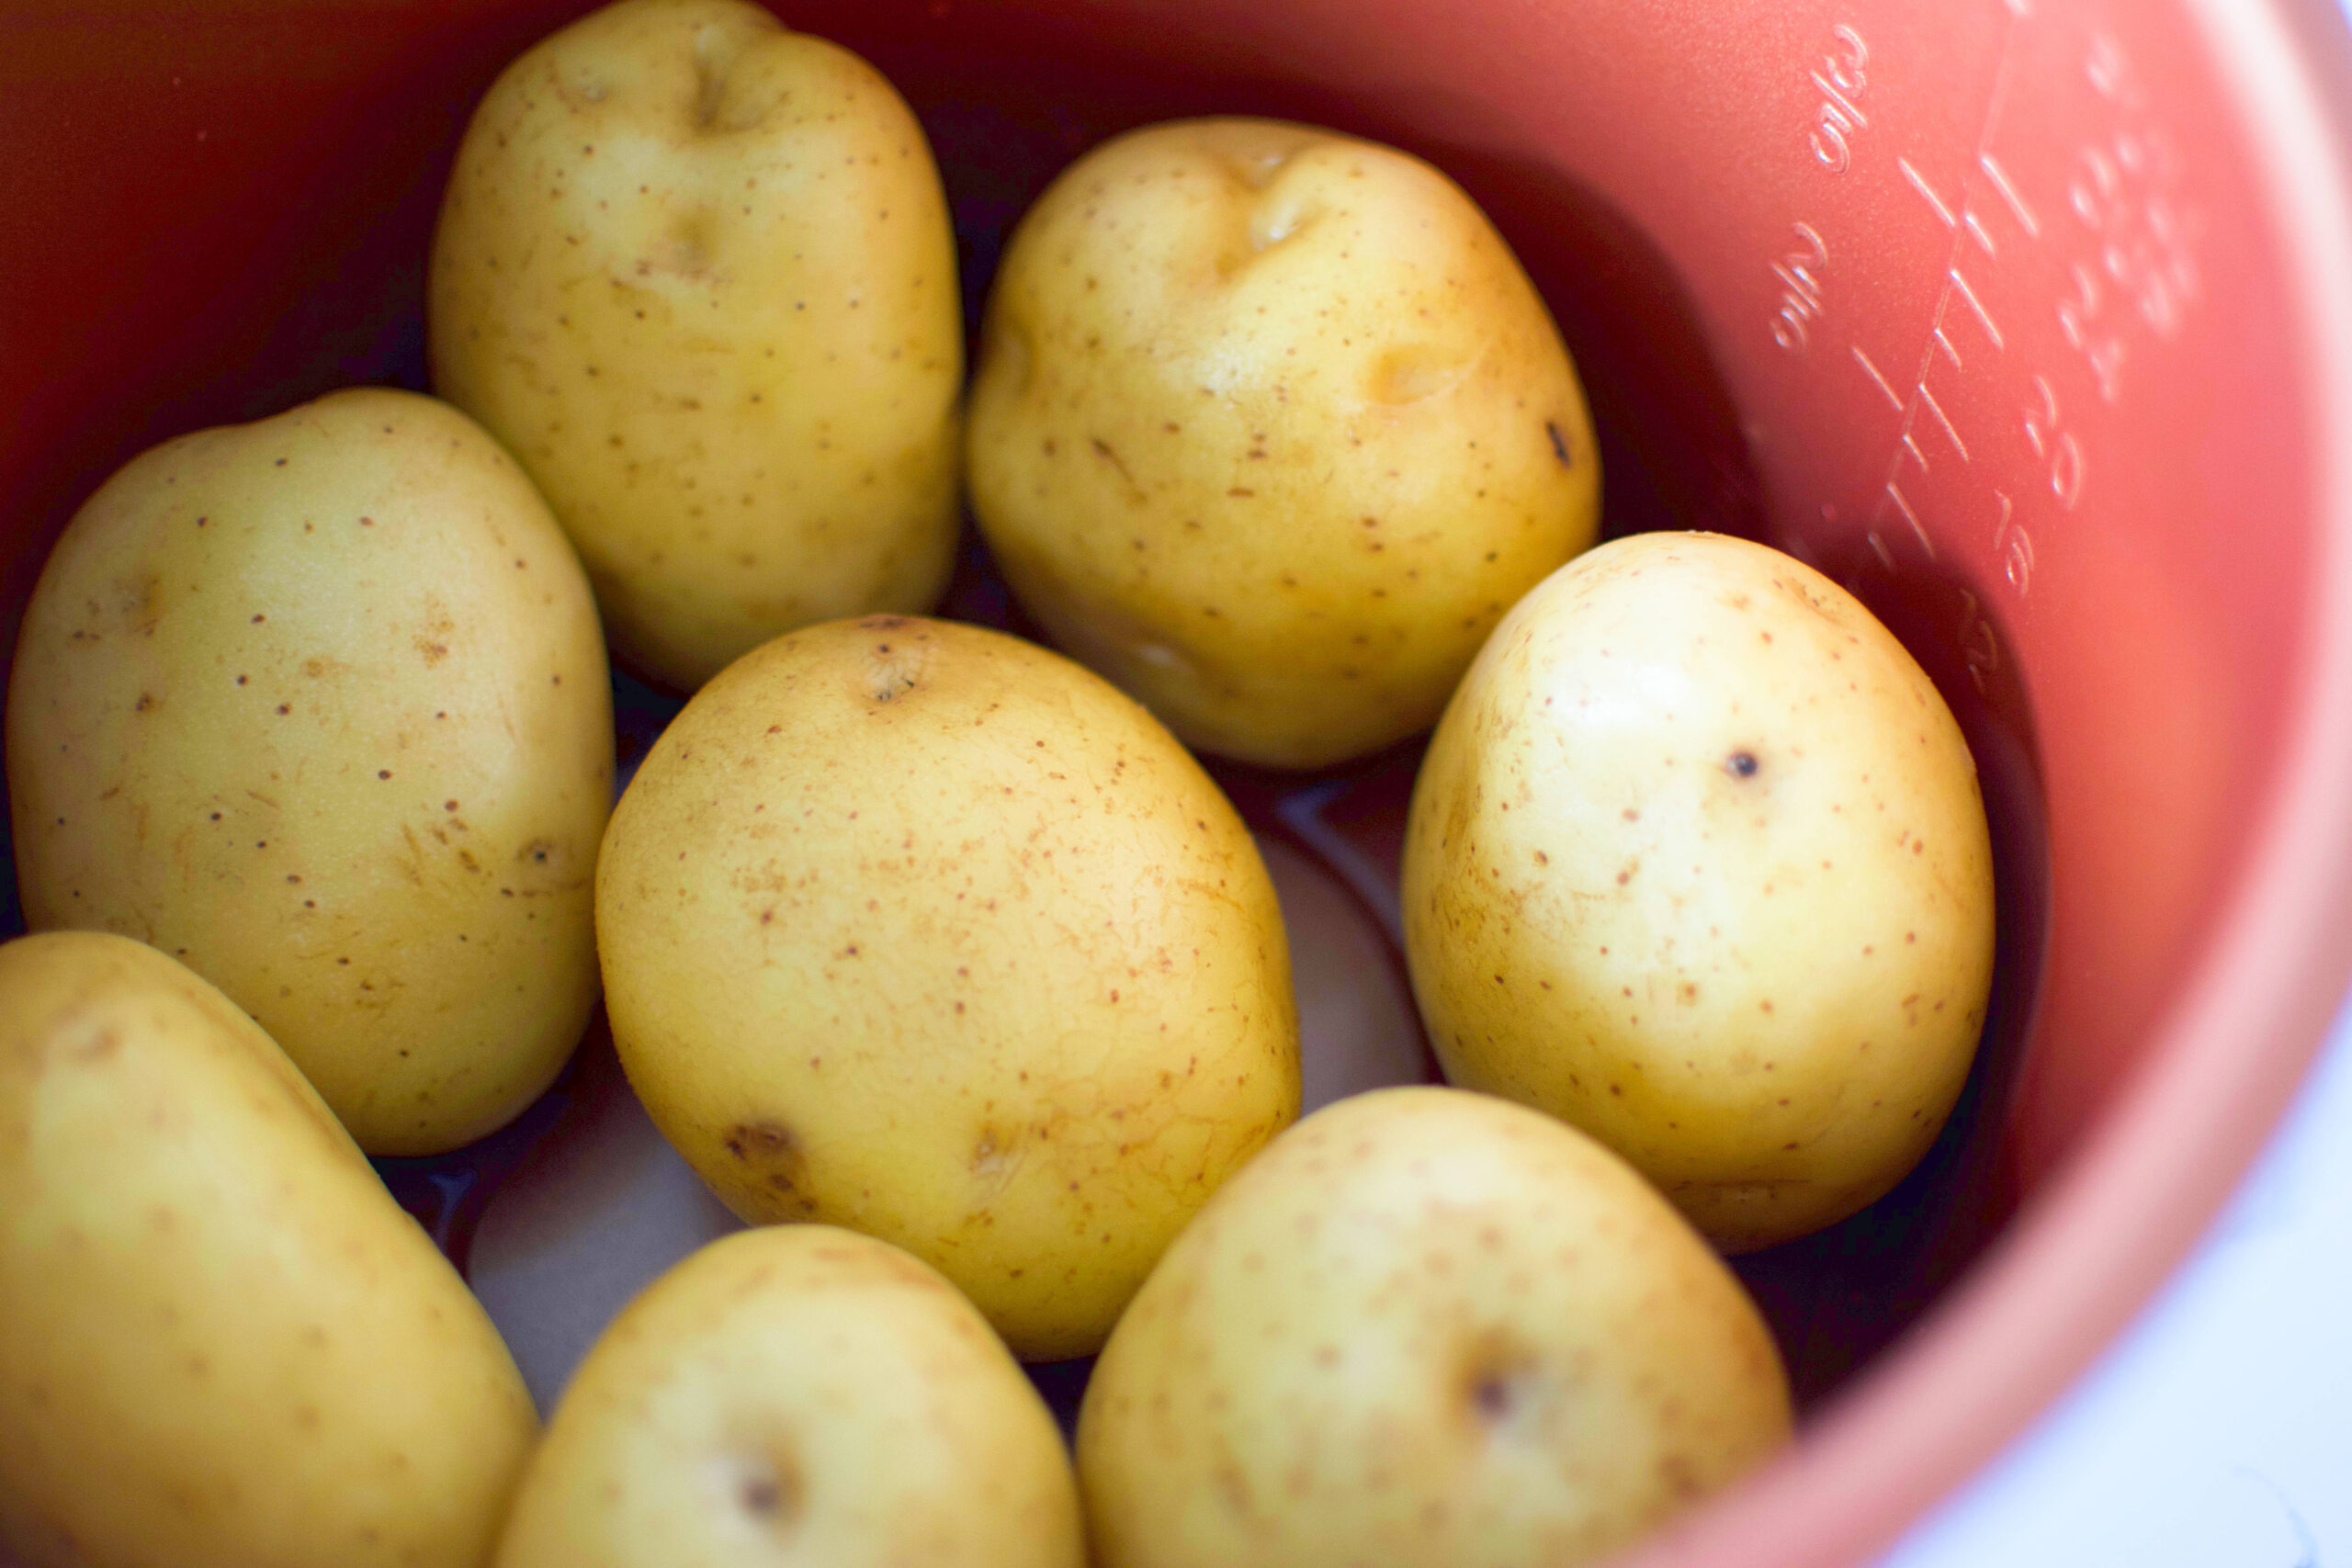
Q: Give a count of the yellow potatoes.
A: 8